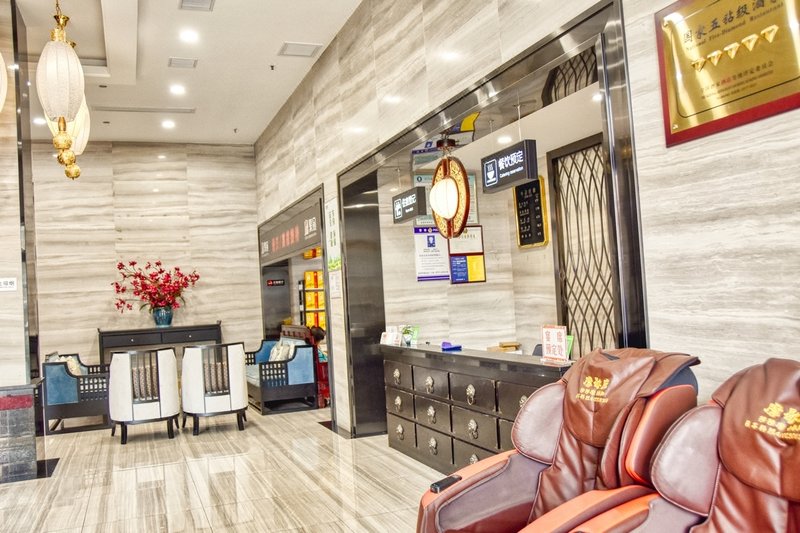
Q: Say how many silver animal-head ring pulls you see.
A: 10